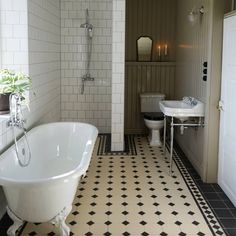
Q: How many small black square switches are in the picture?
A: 3